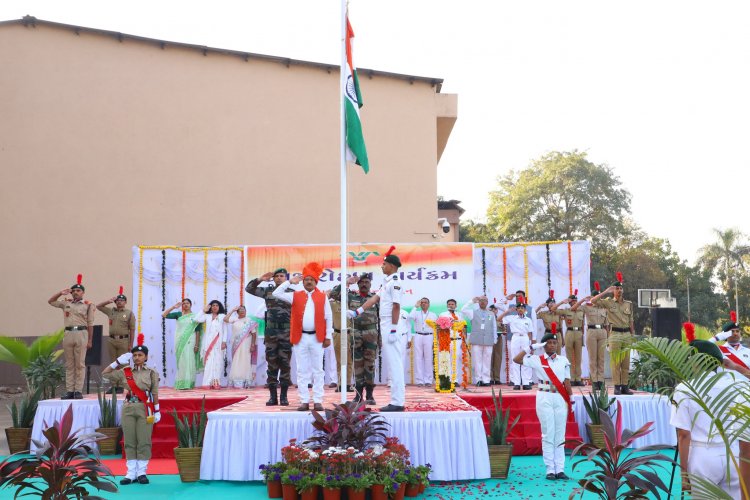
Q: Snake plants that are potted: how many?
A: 5